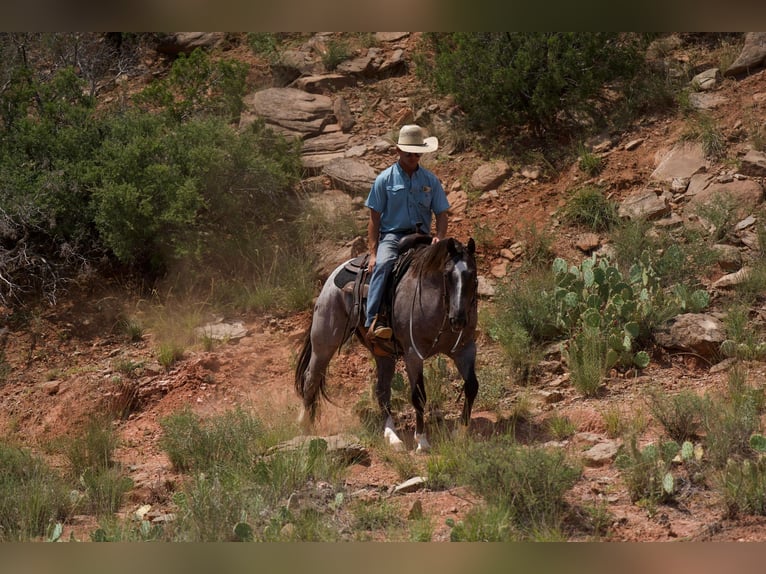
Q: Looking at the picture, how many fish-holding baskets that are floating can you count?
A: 0